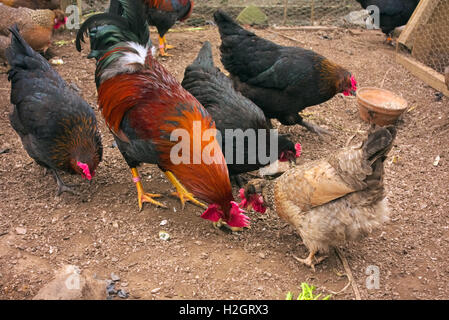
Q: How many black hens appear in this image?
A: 4